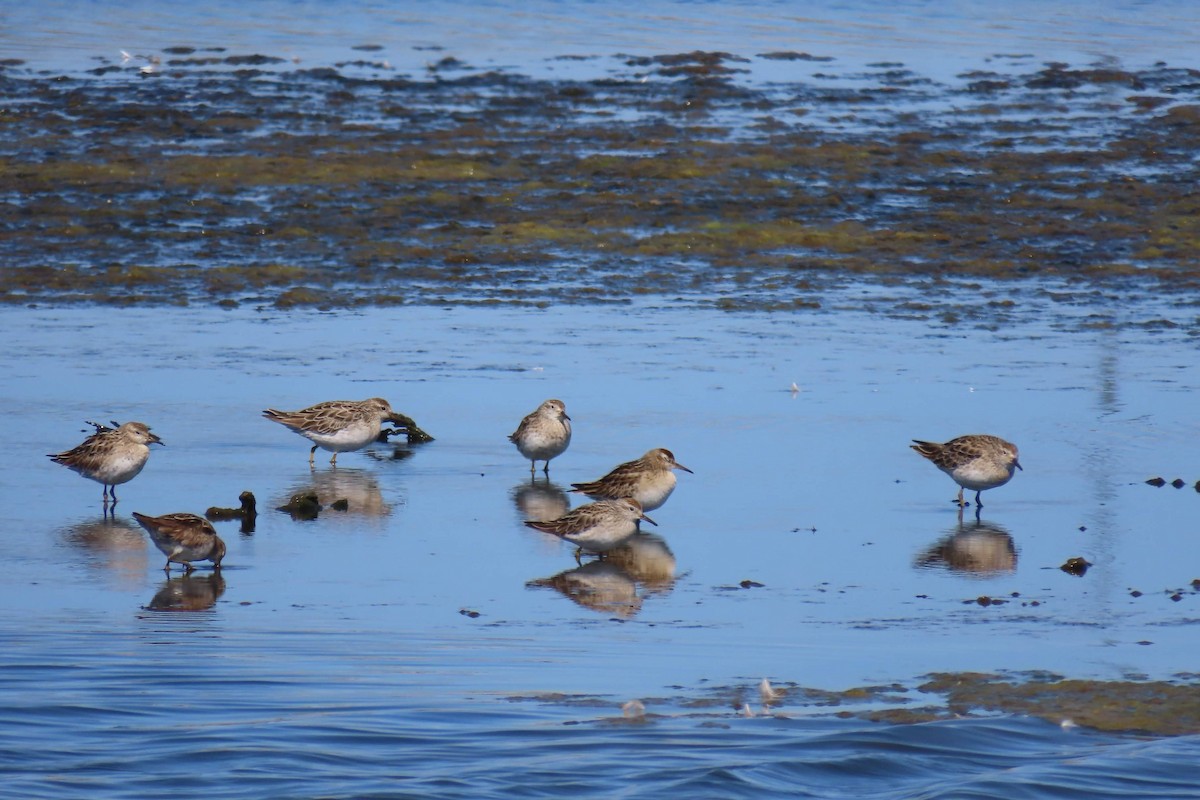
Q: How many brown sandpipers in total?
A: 7